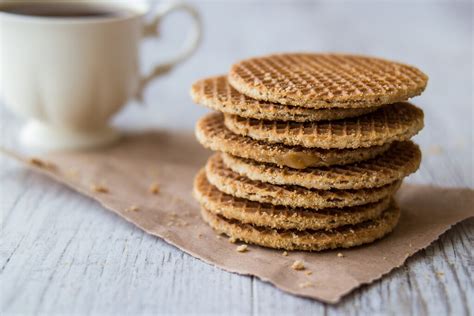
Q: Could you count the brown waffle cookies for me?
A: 8